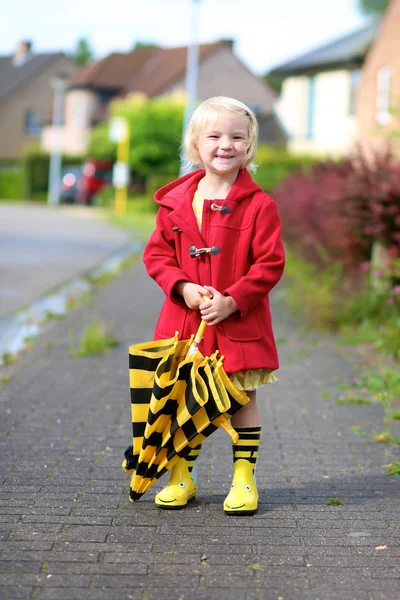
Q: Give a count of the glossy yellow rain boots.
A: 2